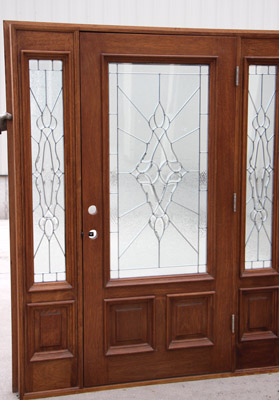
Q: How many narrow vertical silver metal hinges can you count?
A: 3